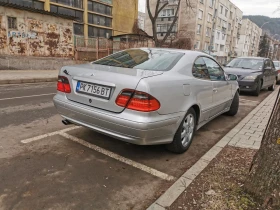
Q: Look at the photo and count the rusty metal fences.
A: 1